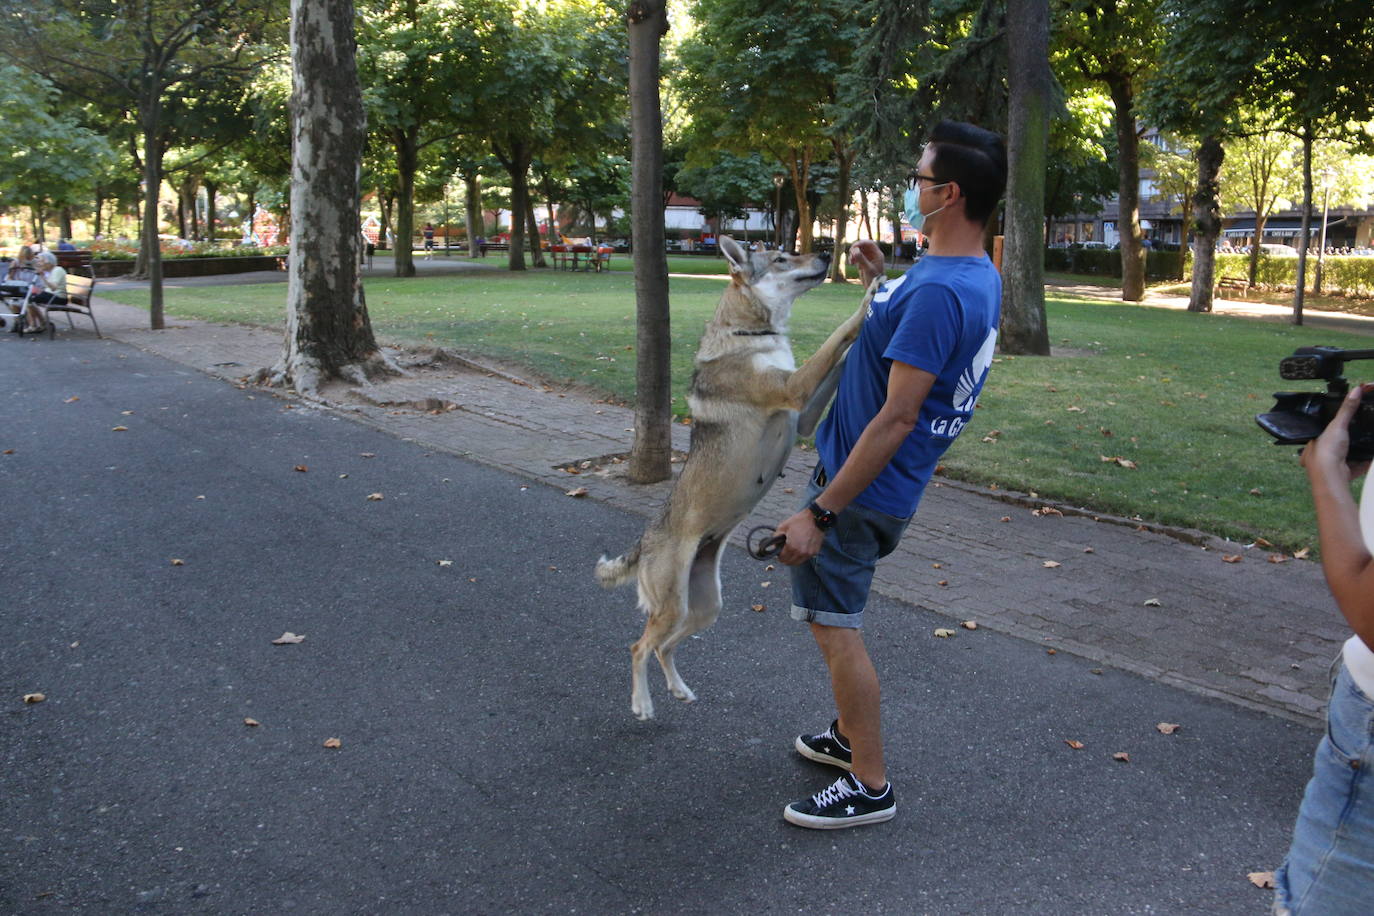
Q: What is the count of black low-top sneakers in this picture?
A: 2